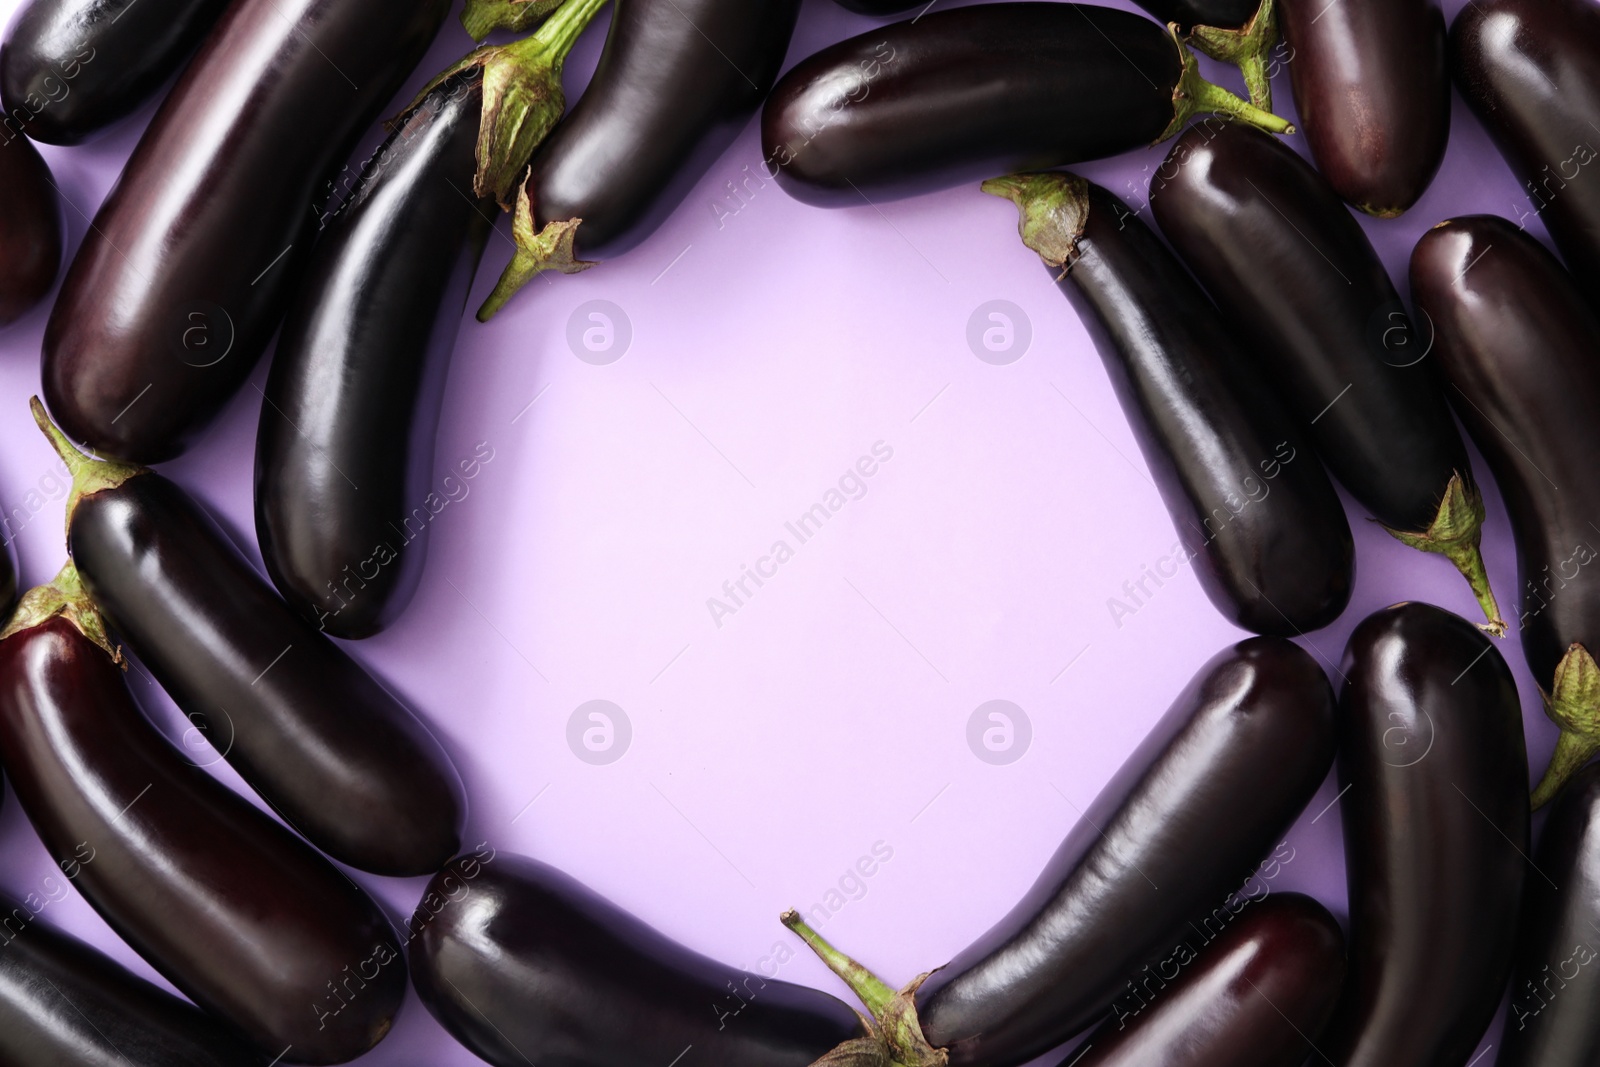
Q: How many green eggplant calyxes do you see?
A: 12